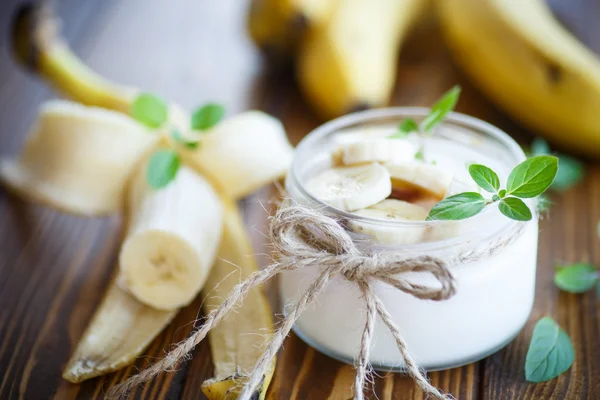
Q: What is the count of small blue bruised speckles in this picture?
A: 0